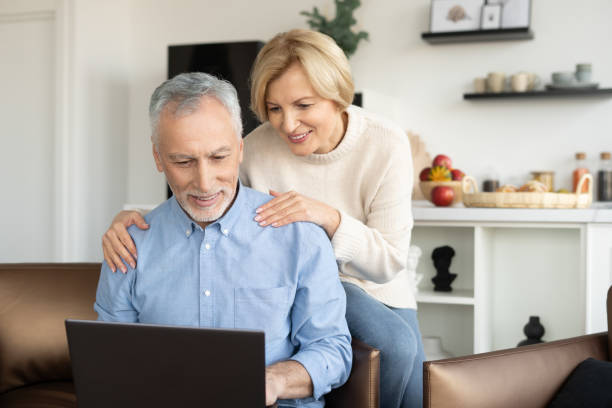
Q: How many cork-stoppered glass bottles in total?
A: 2